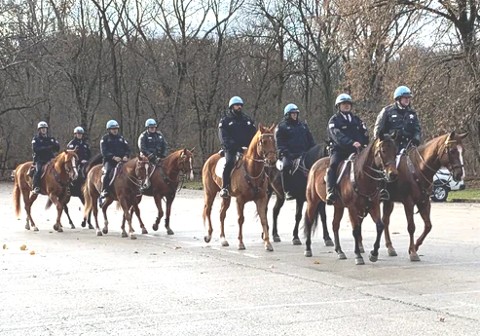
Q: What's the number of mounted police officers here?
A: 8